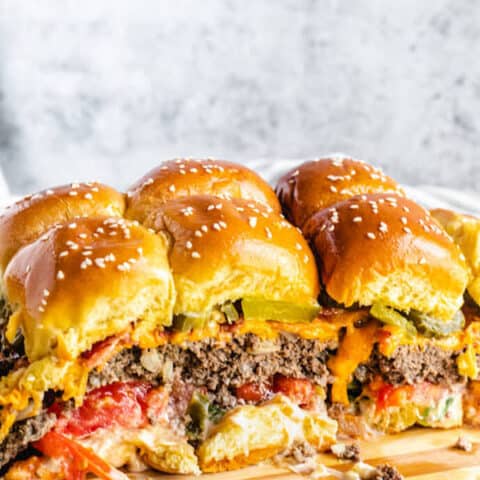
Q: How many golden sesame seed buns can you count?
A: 6